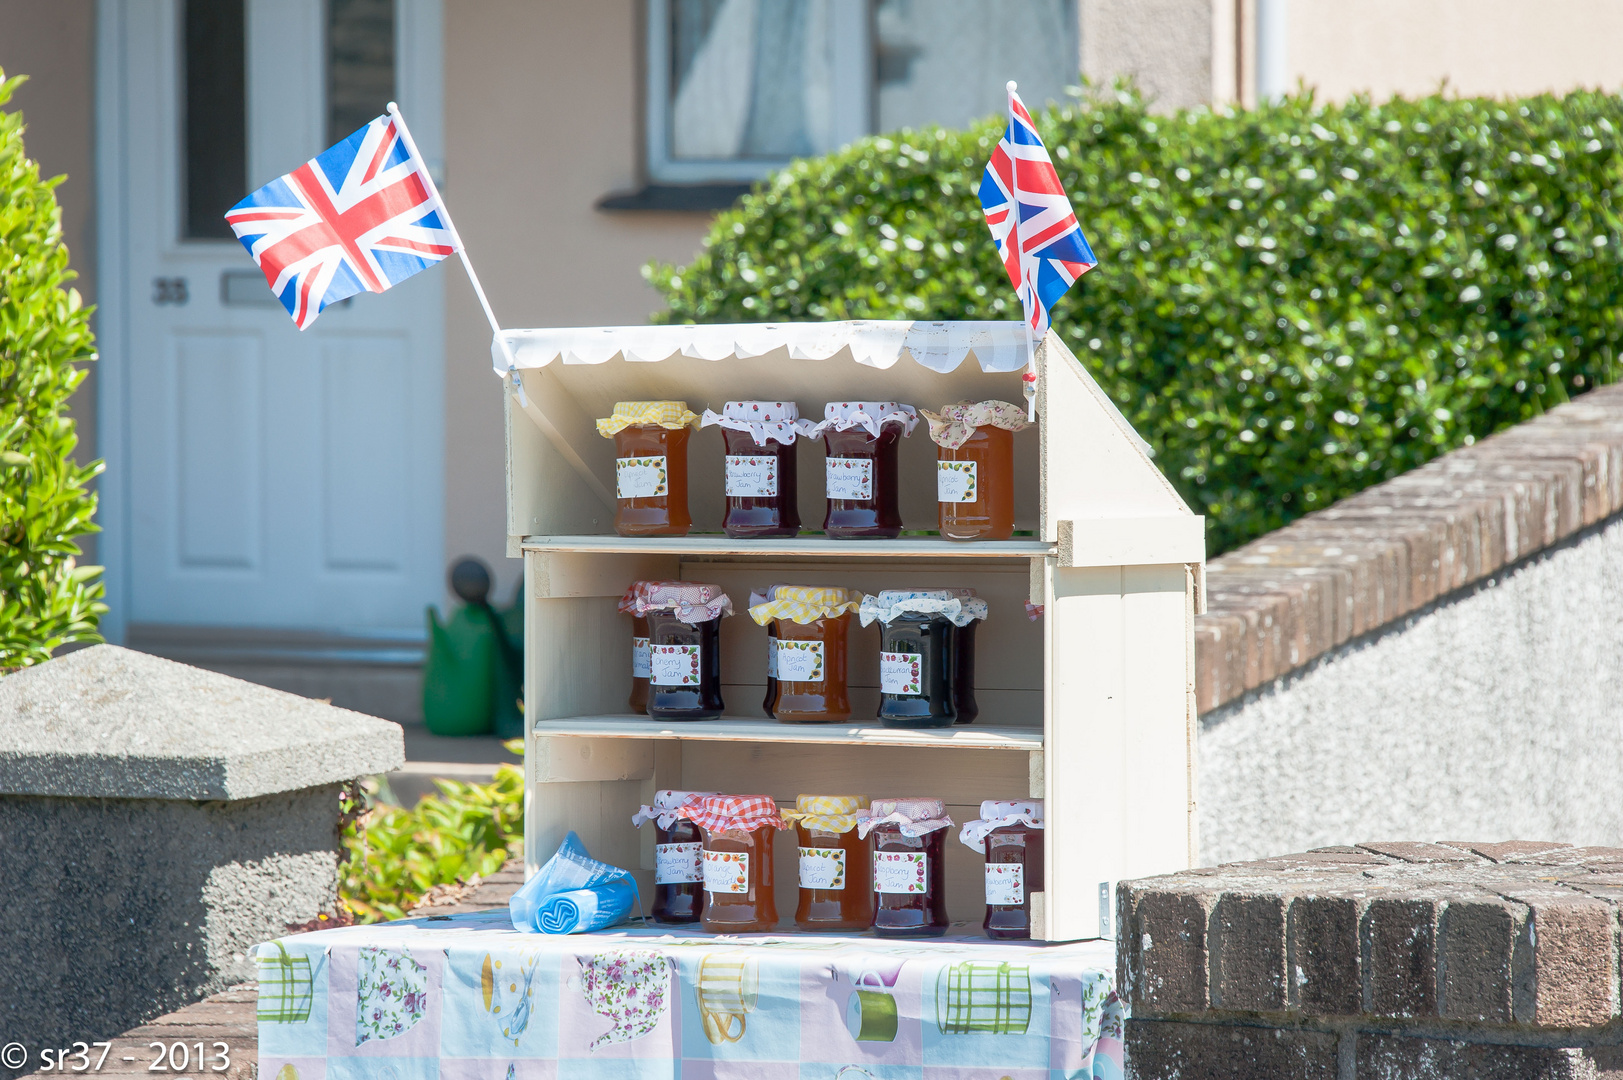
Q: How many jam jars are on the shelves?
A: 15